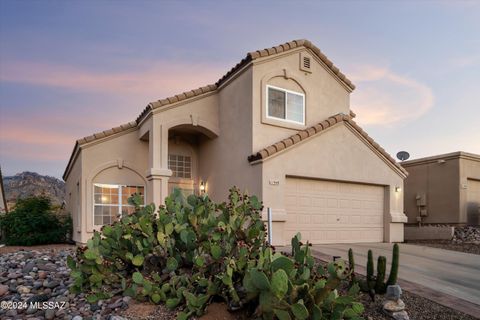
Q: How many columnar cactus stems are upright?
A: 4